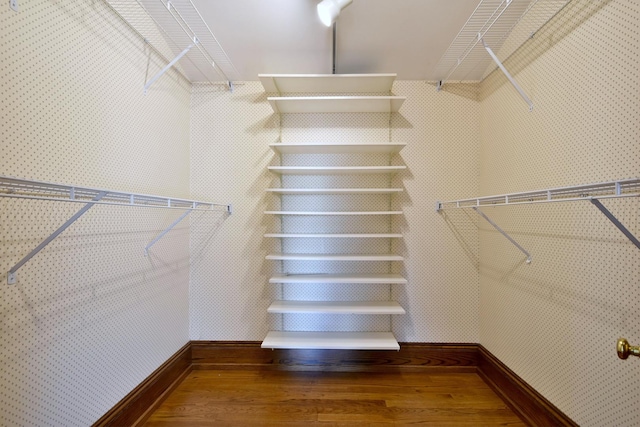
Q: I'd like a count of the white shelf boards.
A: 11